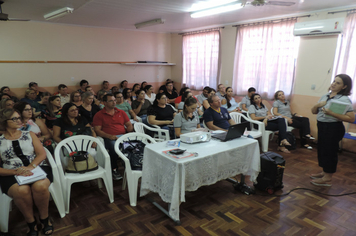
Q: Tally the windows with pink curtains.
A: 3